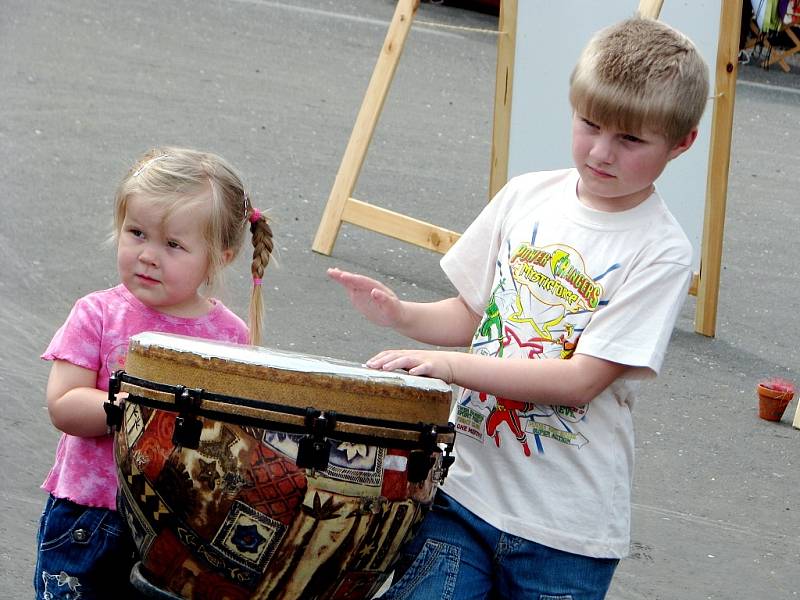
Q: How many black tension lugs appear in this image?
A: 5